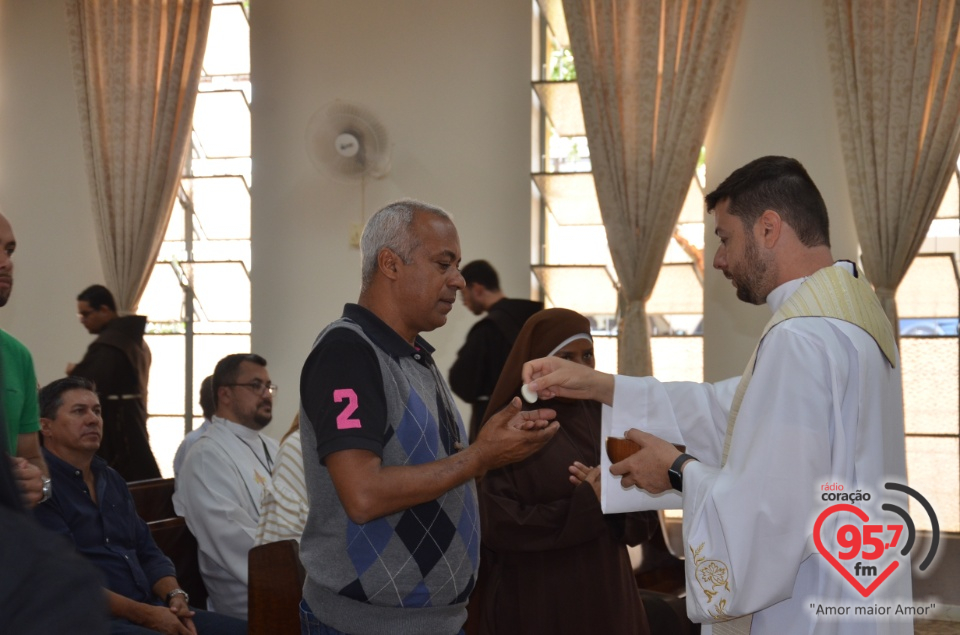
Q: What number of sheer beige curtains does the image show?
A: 3